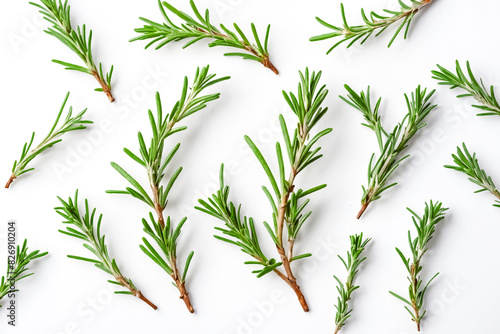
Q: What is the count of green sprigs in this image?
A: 13